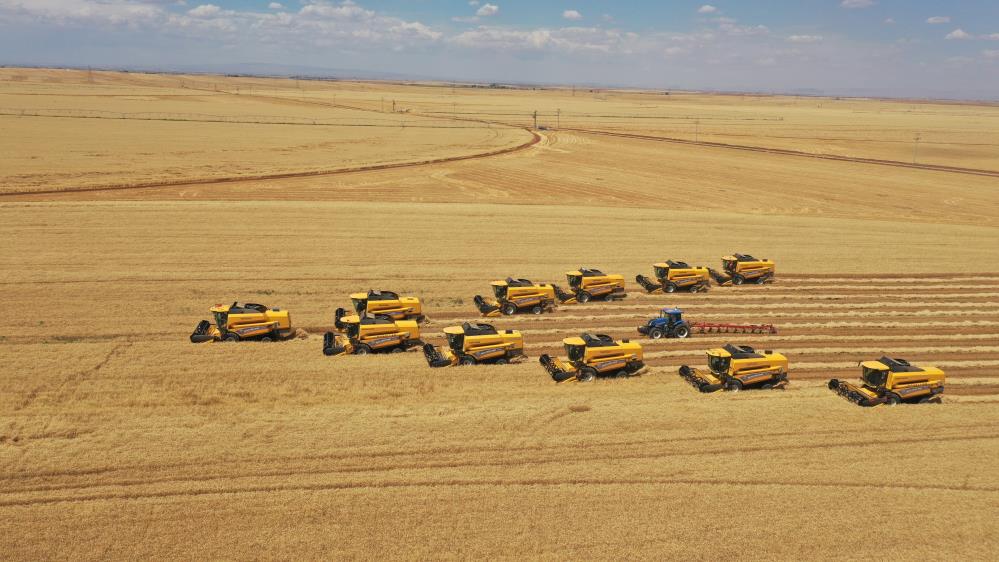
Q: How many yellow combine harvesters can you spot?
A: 11